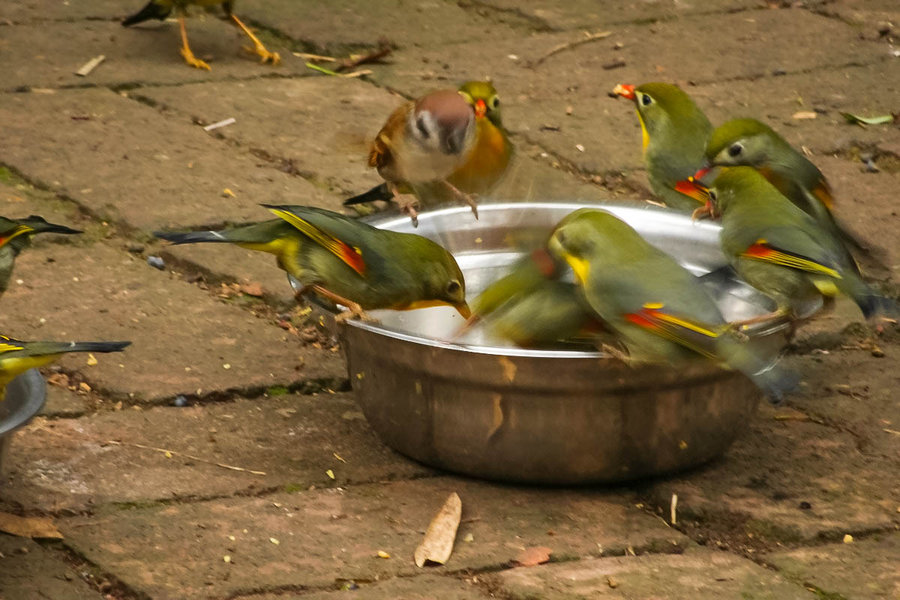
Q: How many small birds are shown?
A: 11